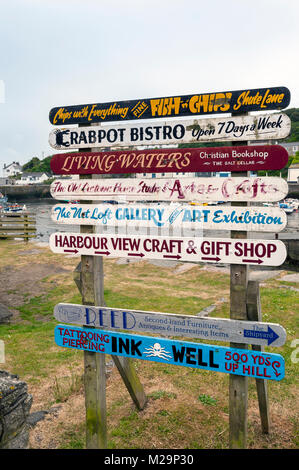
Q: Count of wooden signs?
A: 8